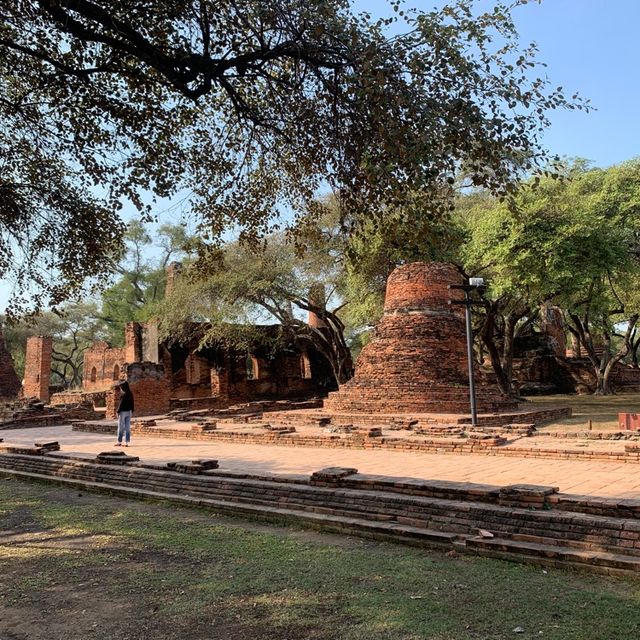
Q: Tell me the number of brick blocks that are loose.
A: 1